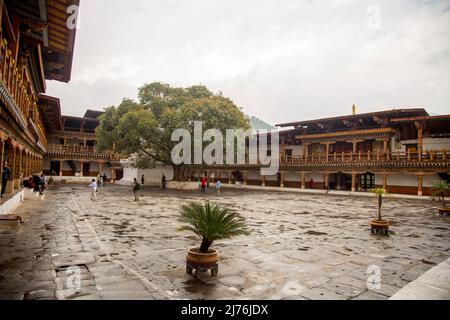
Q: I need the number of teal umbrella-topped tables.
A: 0